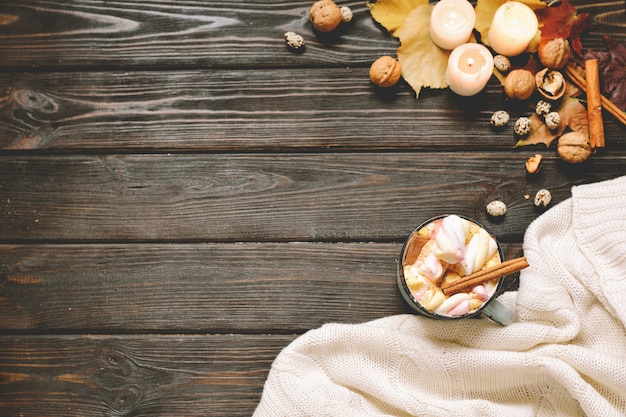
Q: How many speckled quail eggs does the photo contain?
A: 9